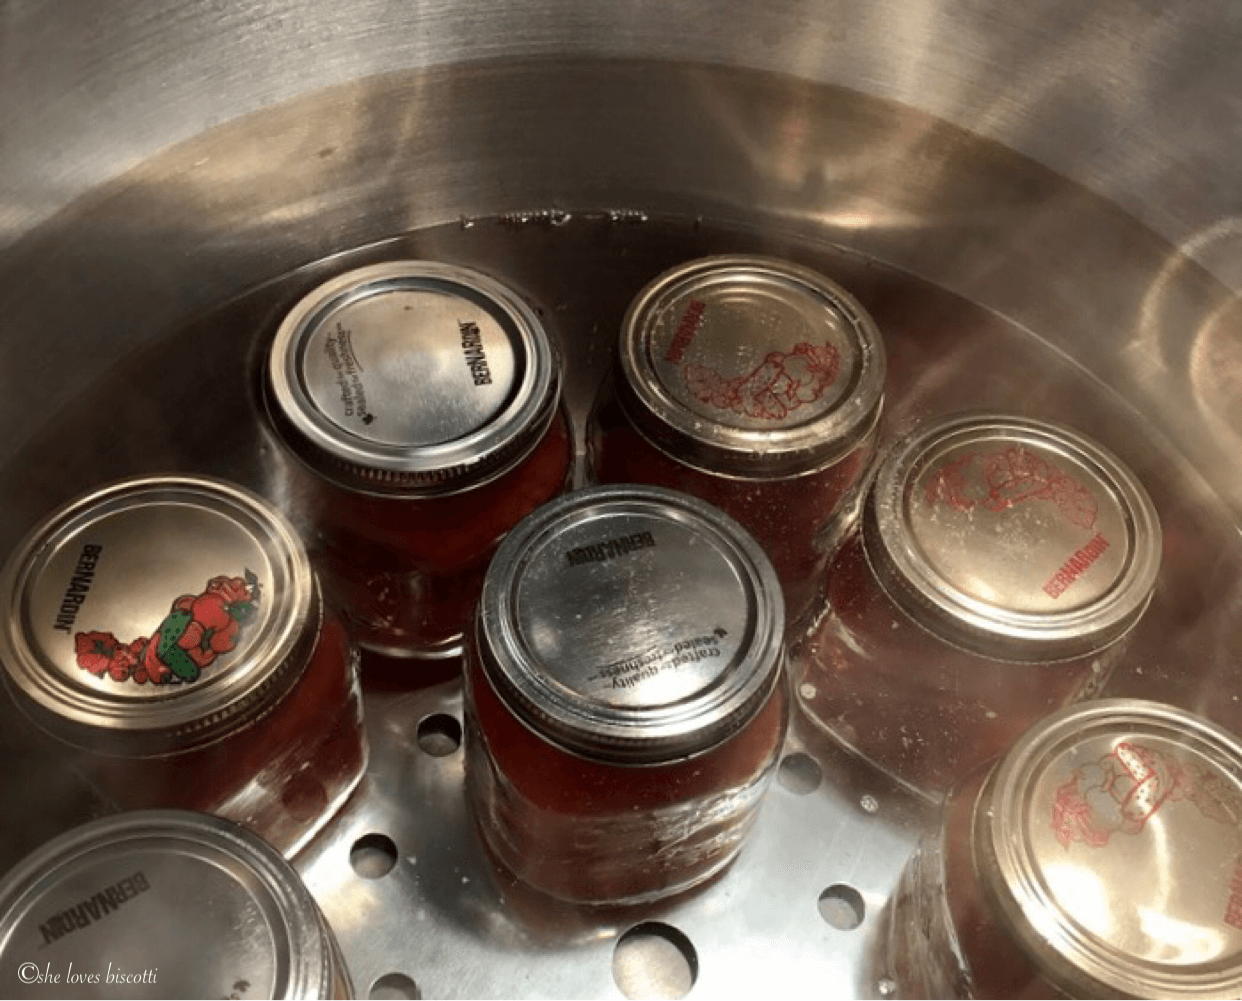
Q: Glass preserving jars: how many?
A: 7